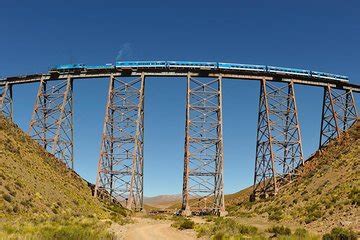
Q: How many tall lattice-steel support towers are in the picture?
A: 6